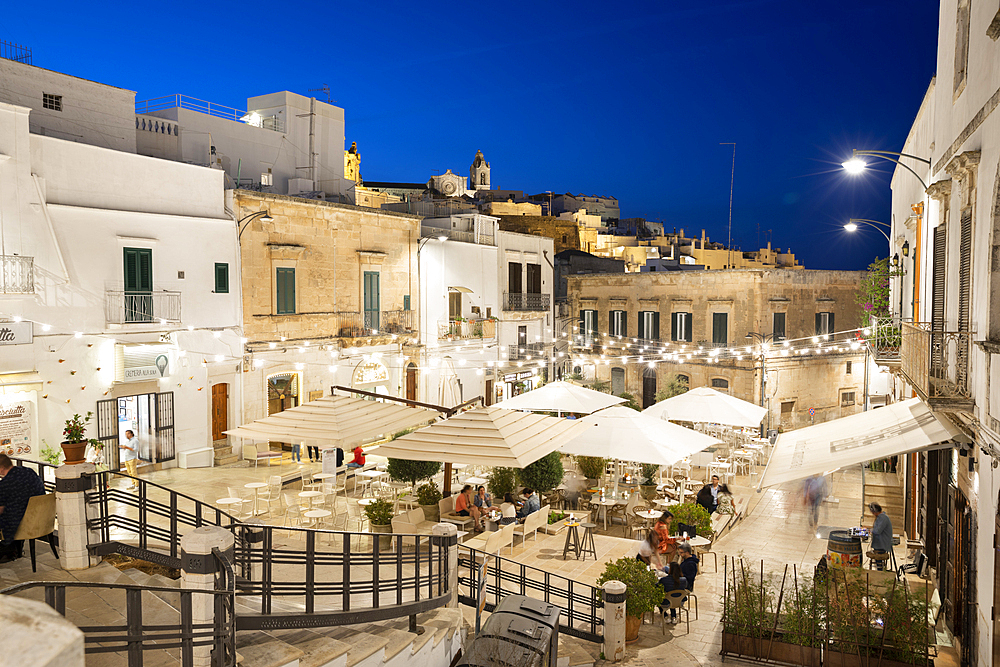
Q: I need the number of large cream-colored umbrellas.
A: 5